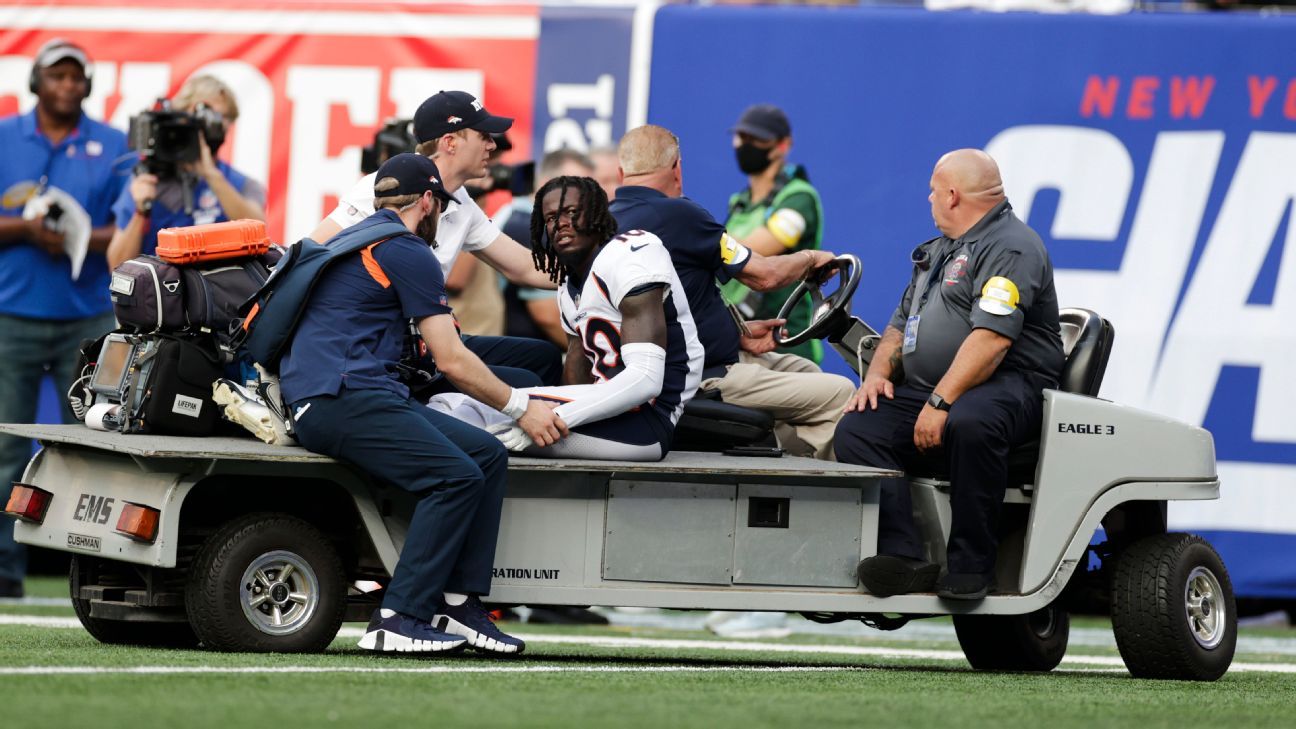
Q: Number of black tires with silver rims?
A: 2